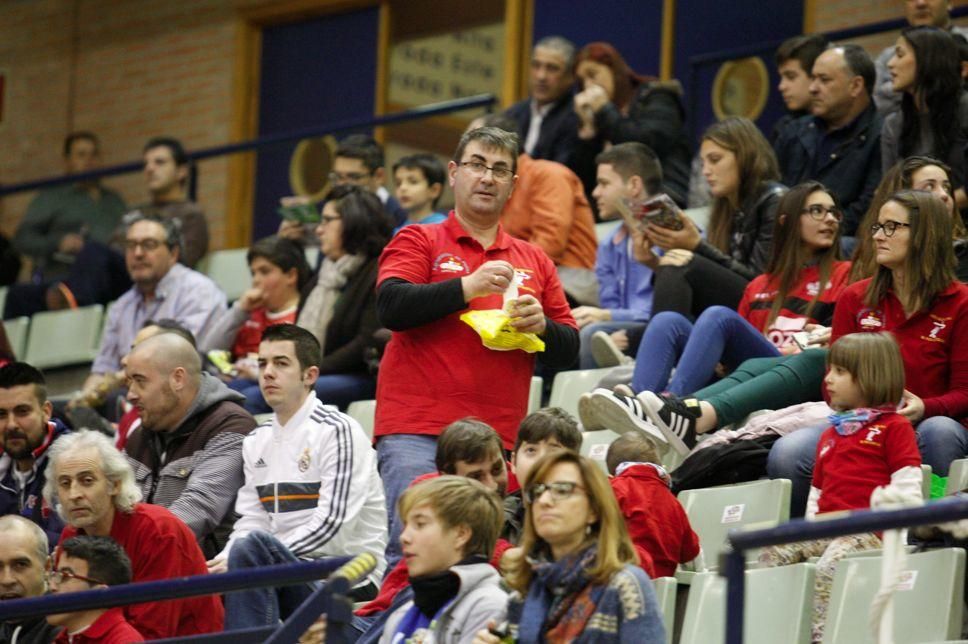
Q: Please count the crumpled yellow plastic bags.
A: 1